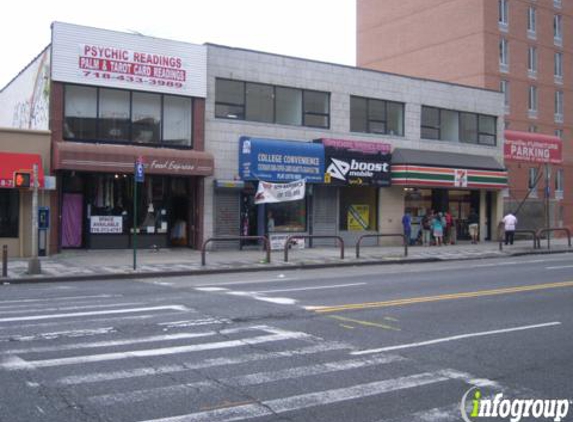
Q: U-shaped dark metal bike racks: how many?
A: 5